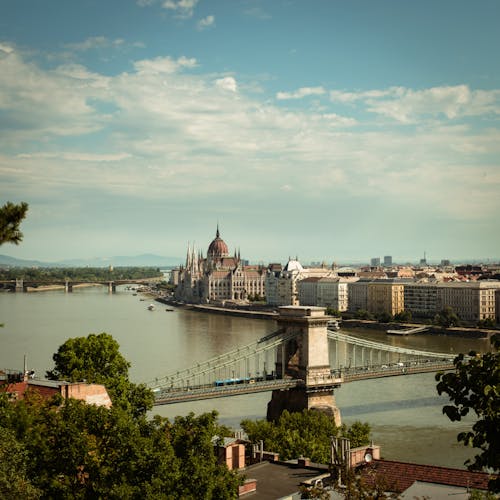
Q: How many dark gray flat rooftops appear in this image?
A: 1